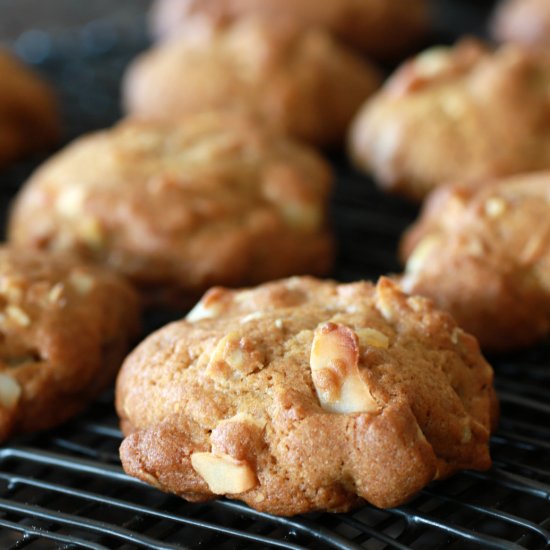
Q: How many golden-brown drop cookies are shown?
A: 9